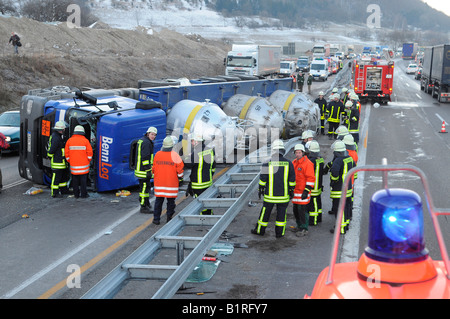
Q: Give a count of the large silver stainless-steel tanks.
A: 3